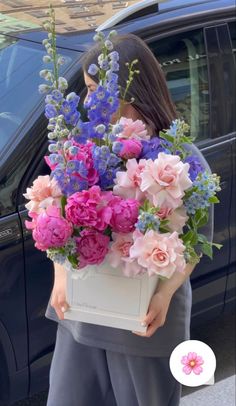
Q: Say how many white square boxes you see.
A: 1